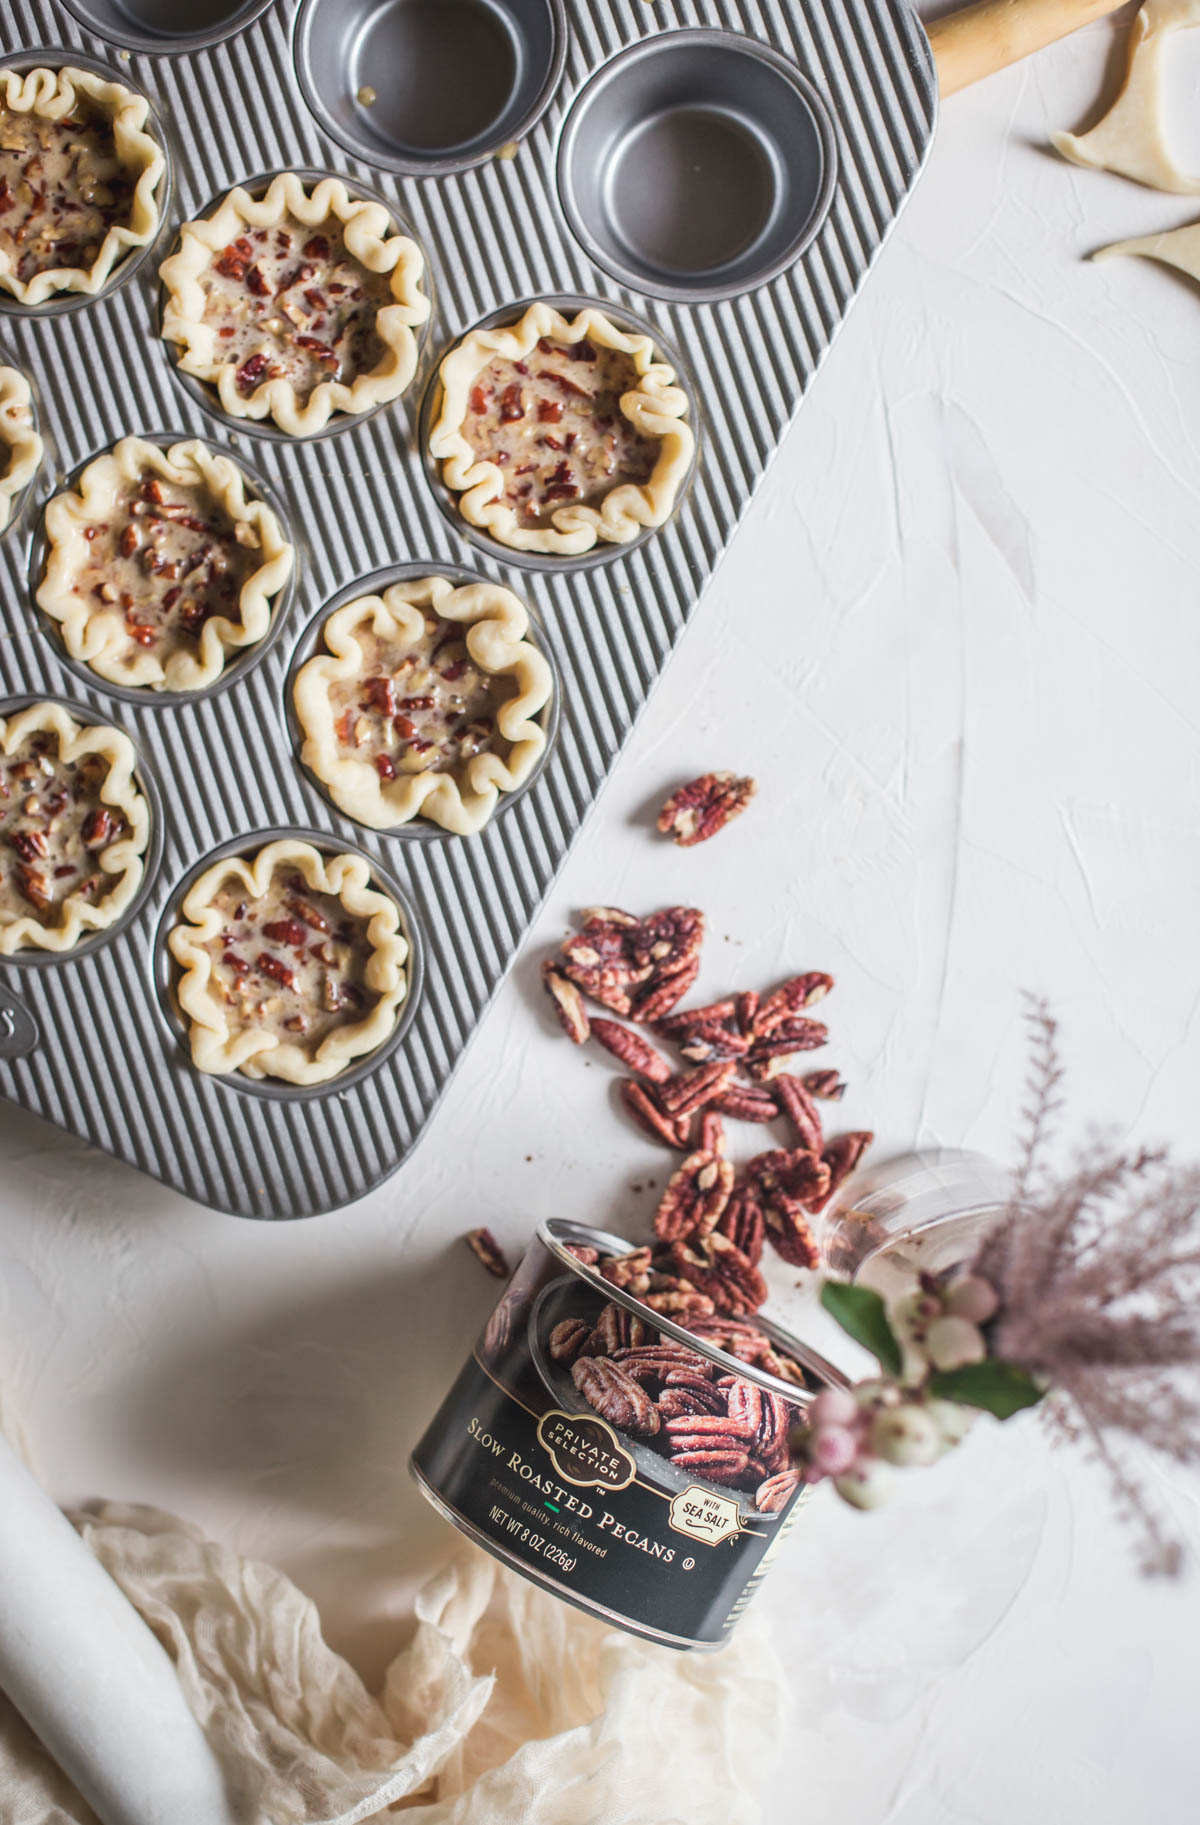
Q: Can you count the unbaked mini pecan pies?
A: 8